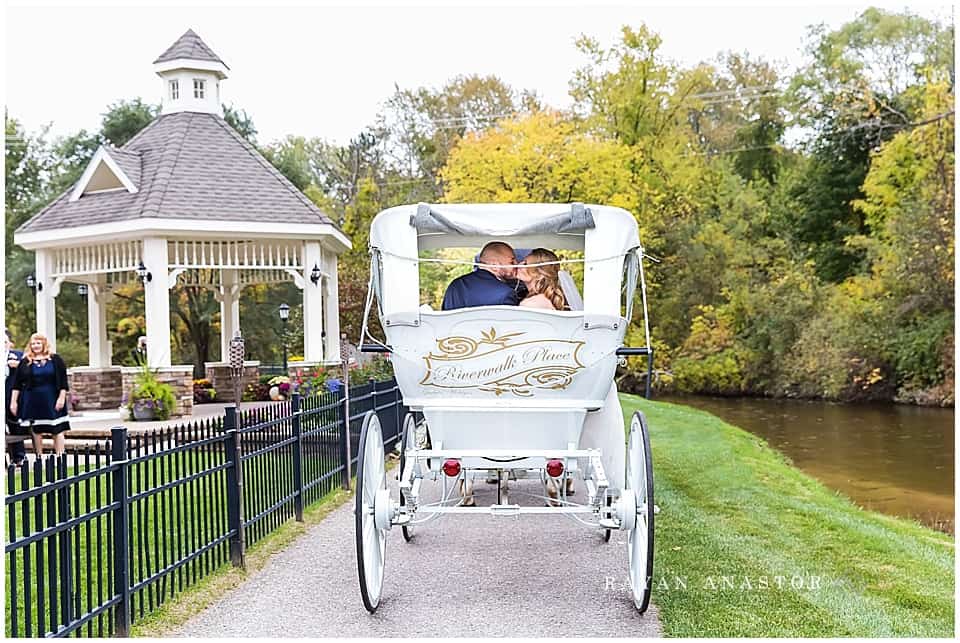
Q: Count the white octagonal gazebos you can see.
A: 1